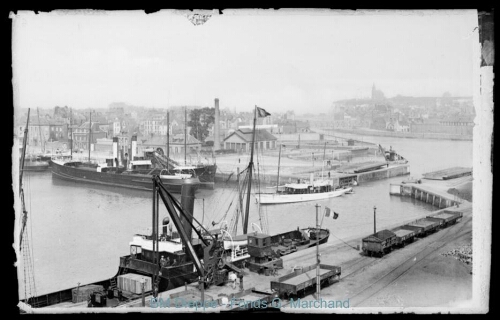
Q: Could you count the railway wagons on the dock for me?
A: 6